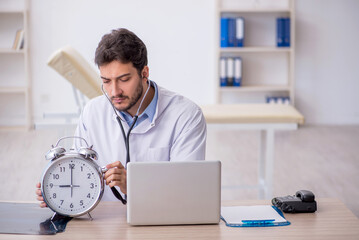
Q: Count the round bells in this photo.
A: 2